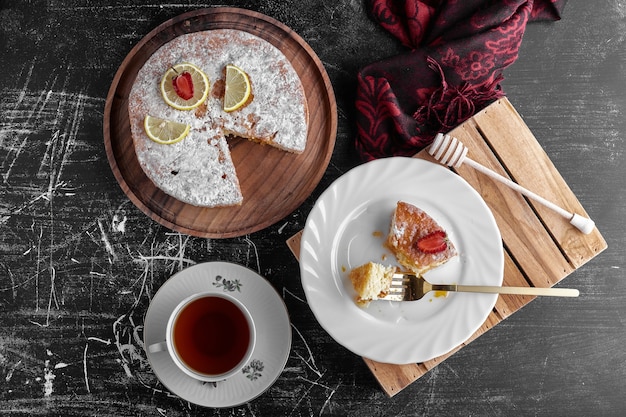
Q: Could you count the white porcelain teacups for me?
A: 1